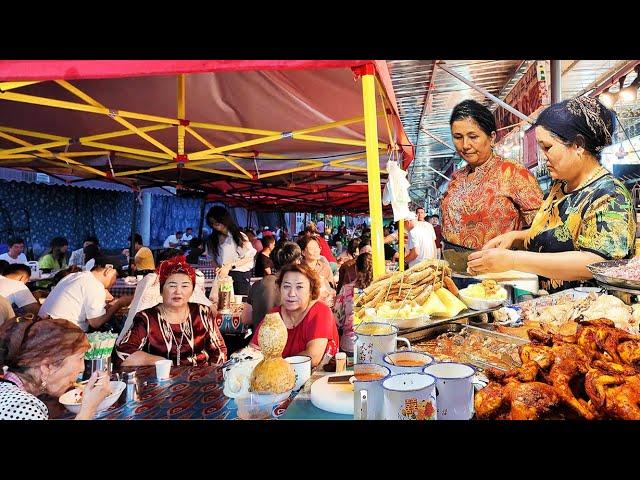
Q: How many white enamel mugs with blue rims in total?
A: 5